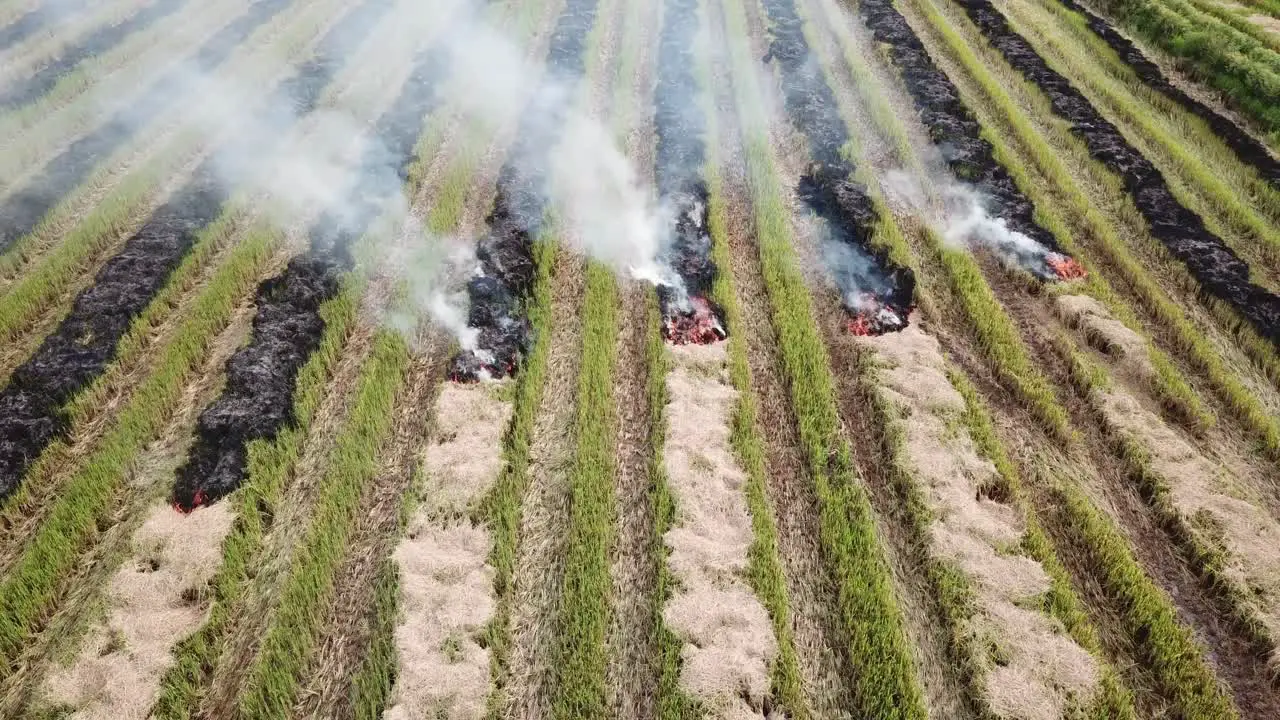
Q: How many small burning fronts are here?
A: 5